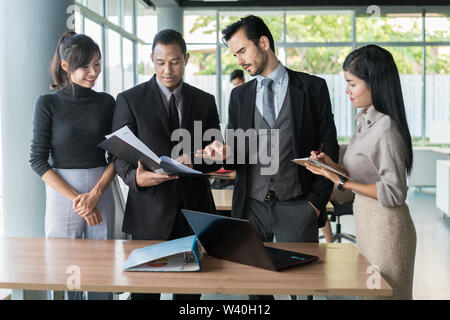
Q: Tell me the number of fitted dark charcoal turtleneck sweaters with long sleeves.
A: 1